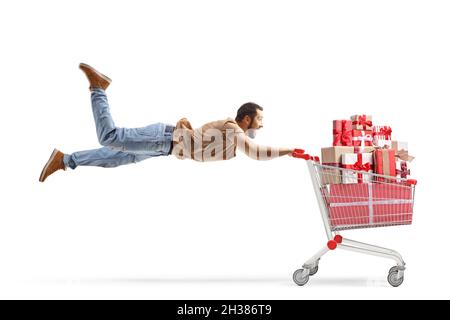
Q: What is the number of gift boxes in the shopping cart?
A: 11